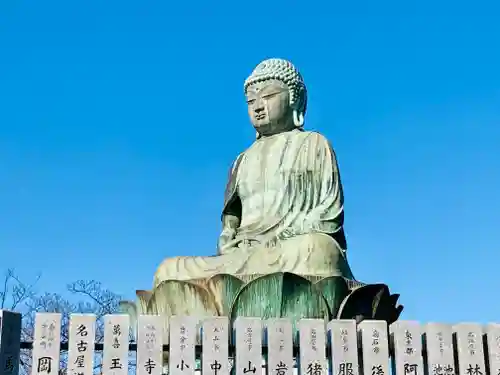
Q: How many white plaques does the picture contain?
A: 15